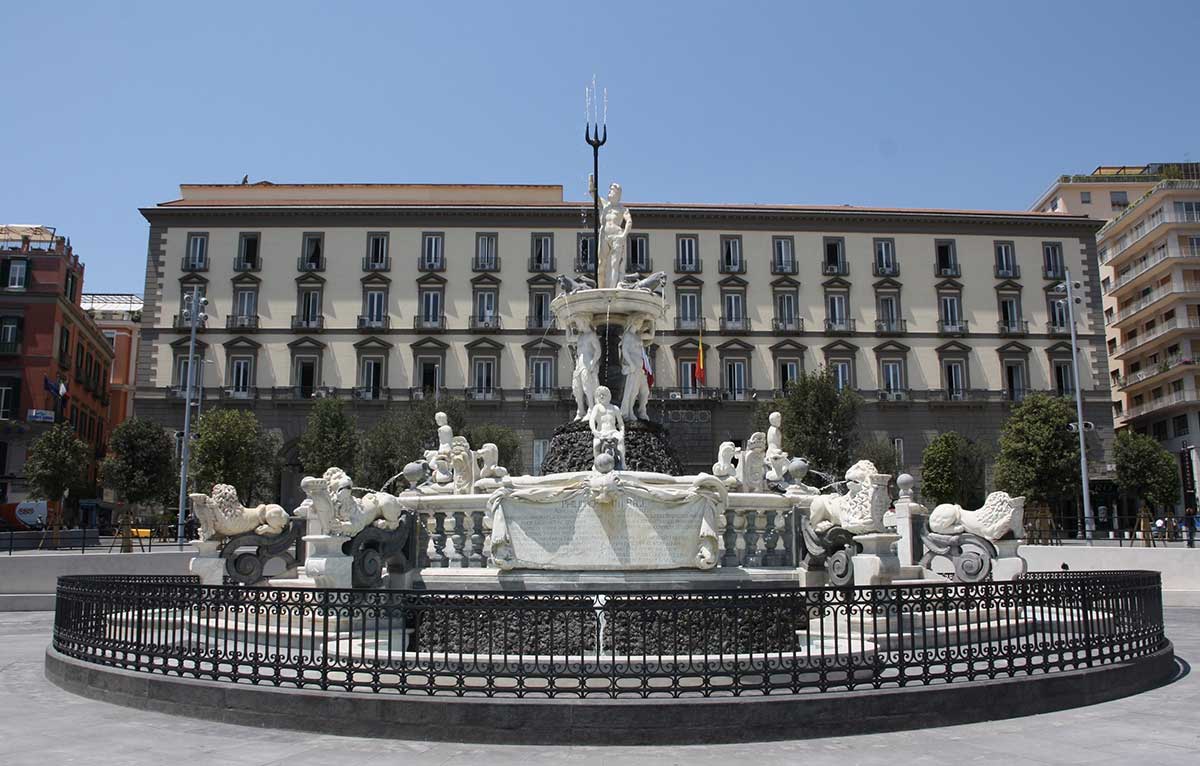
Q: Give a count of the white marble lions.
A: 4